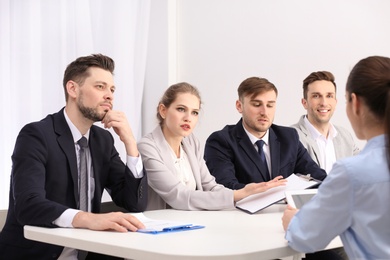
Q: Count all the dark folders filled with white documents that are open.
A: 1